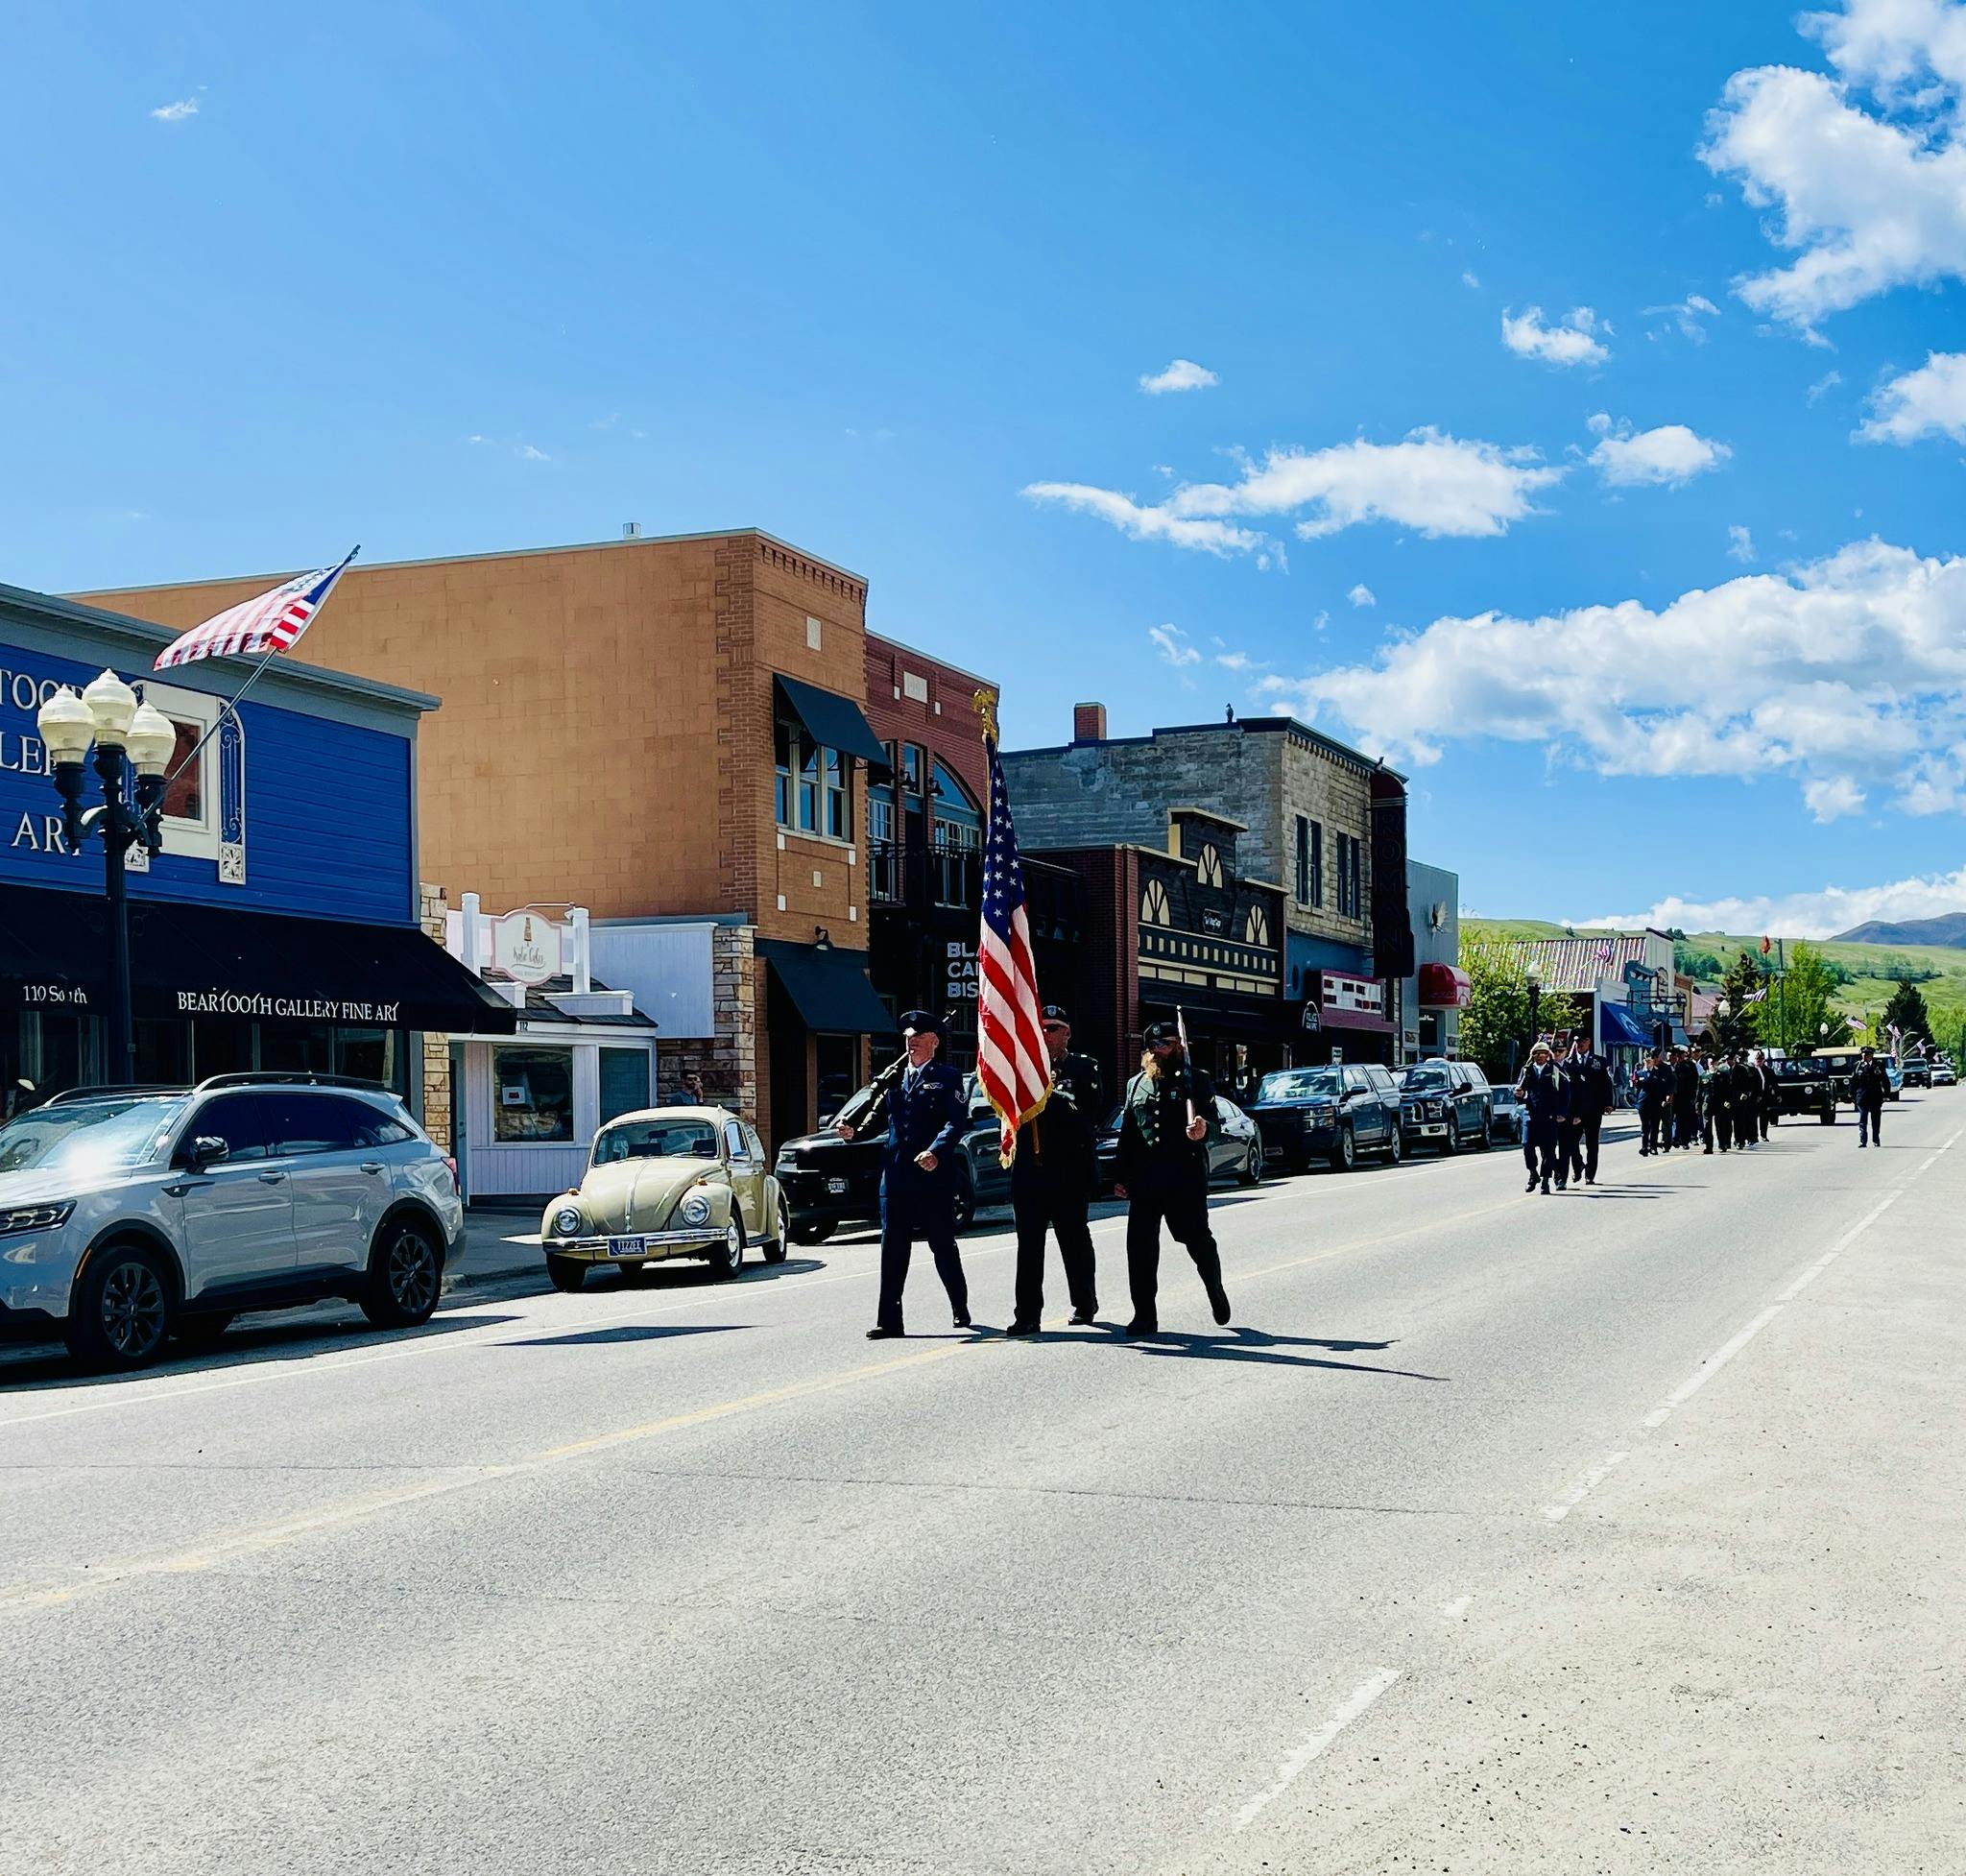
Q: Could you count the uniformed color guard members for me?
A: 3